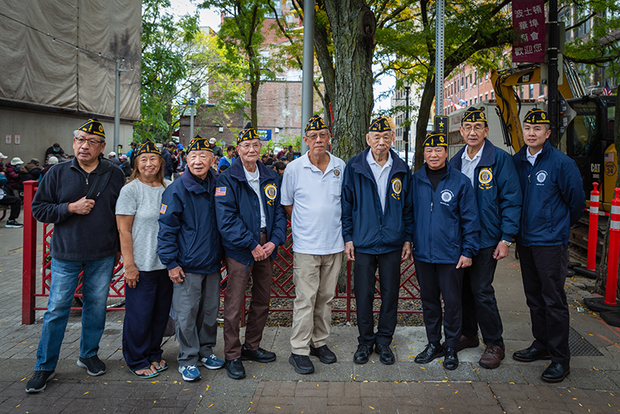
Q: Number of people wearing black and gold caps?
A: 9